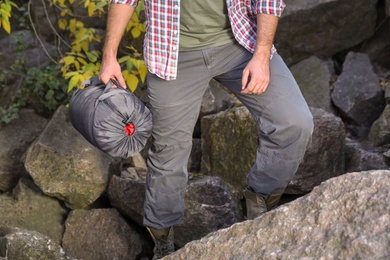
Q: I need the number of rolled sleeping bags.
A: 1